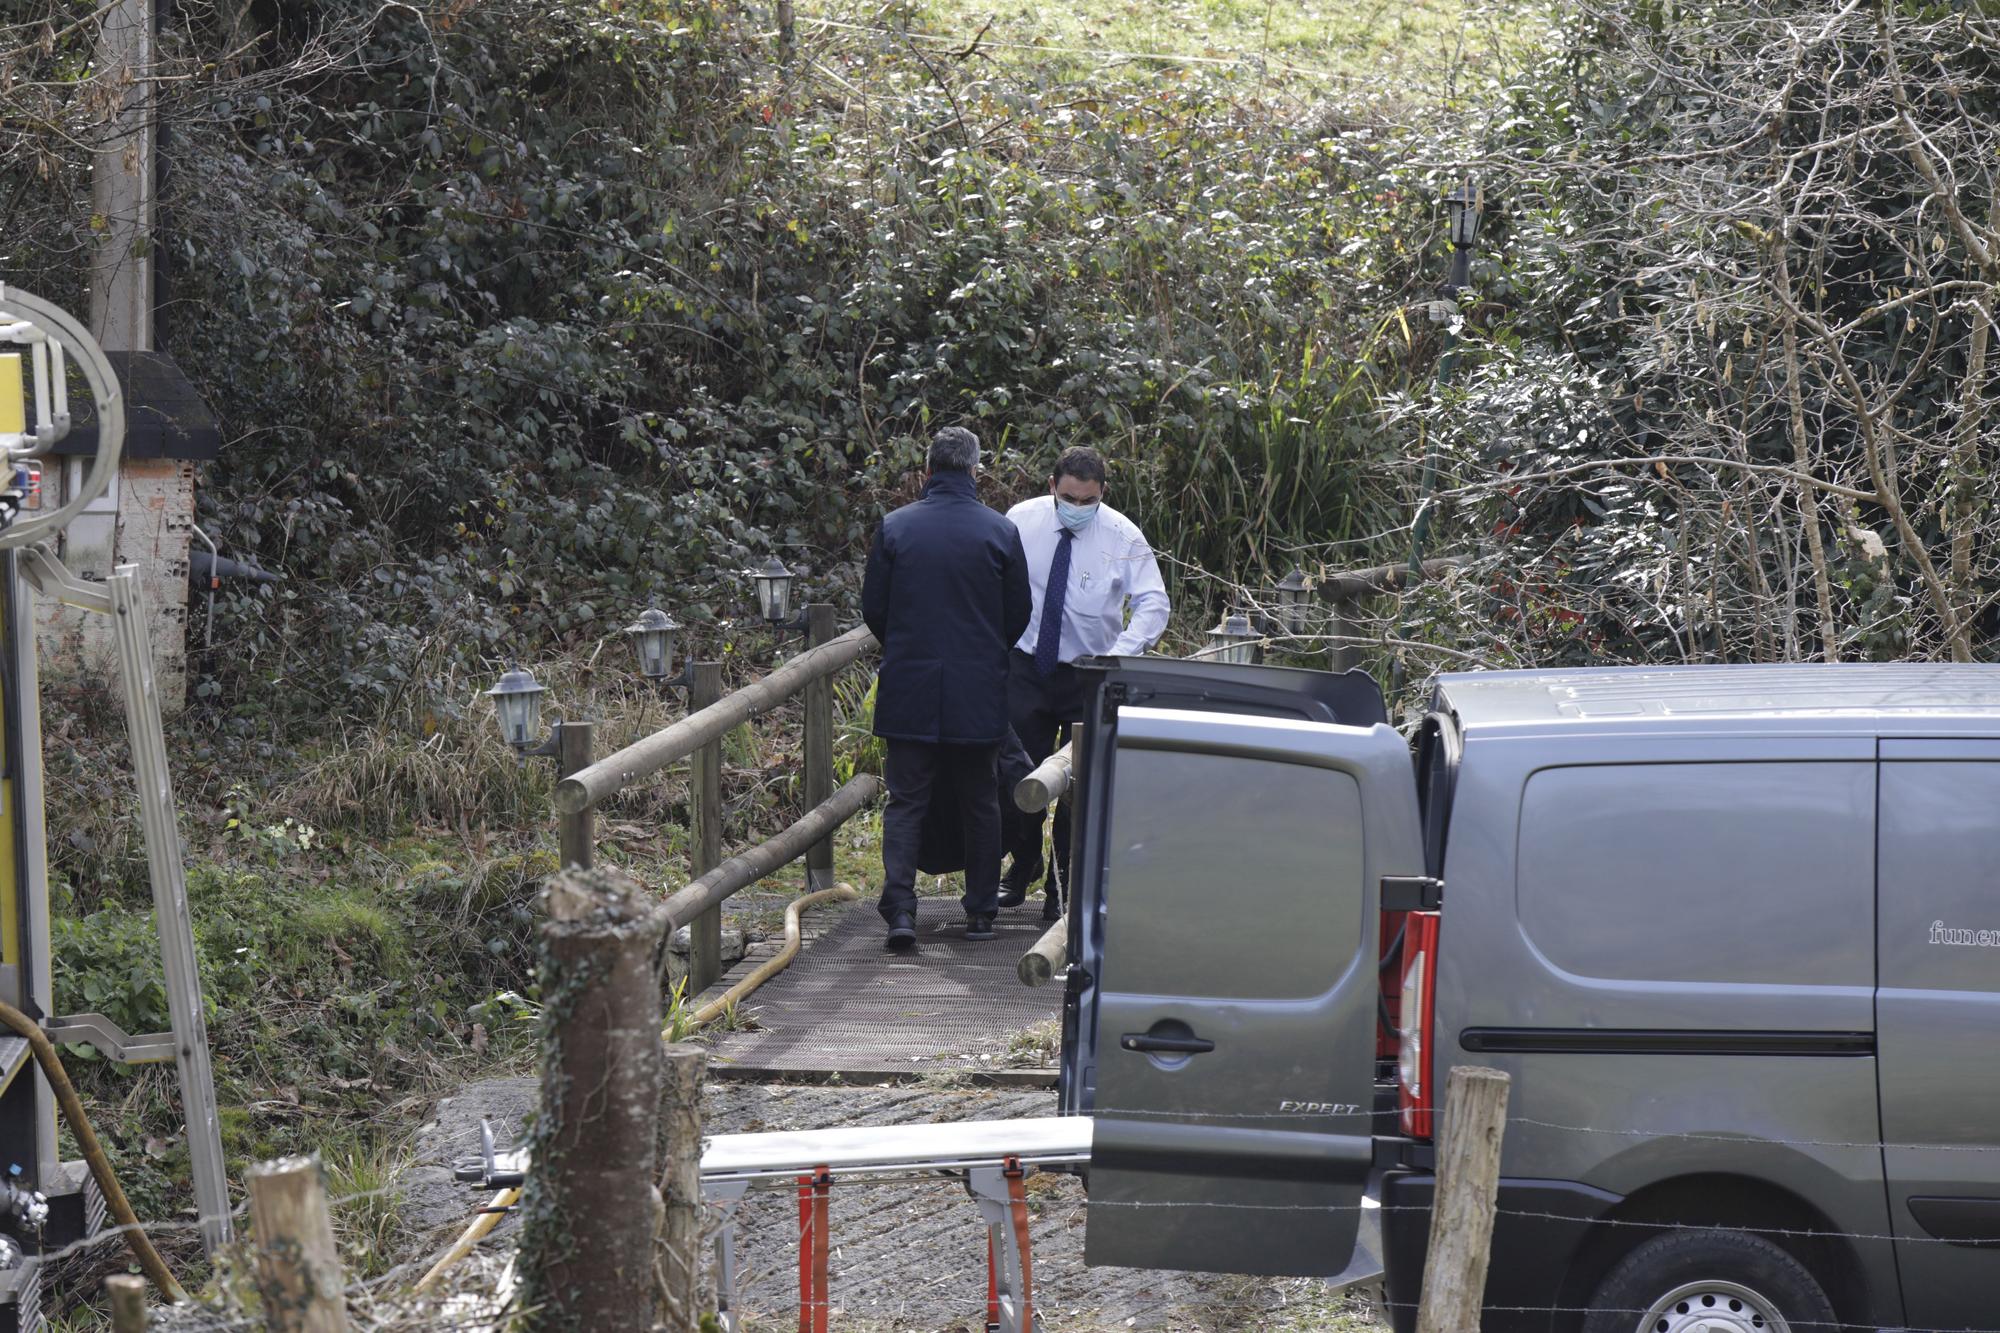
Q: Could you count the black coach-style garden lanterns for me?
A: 6